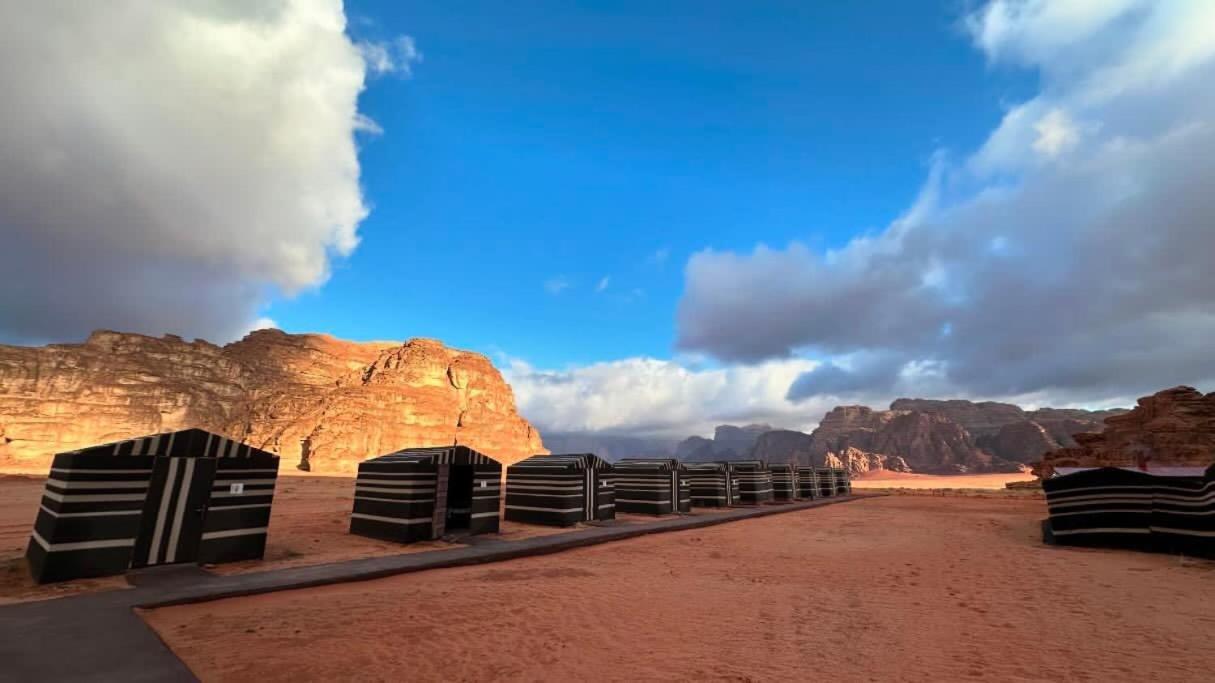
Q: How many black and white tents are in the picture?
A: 11